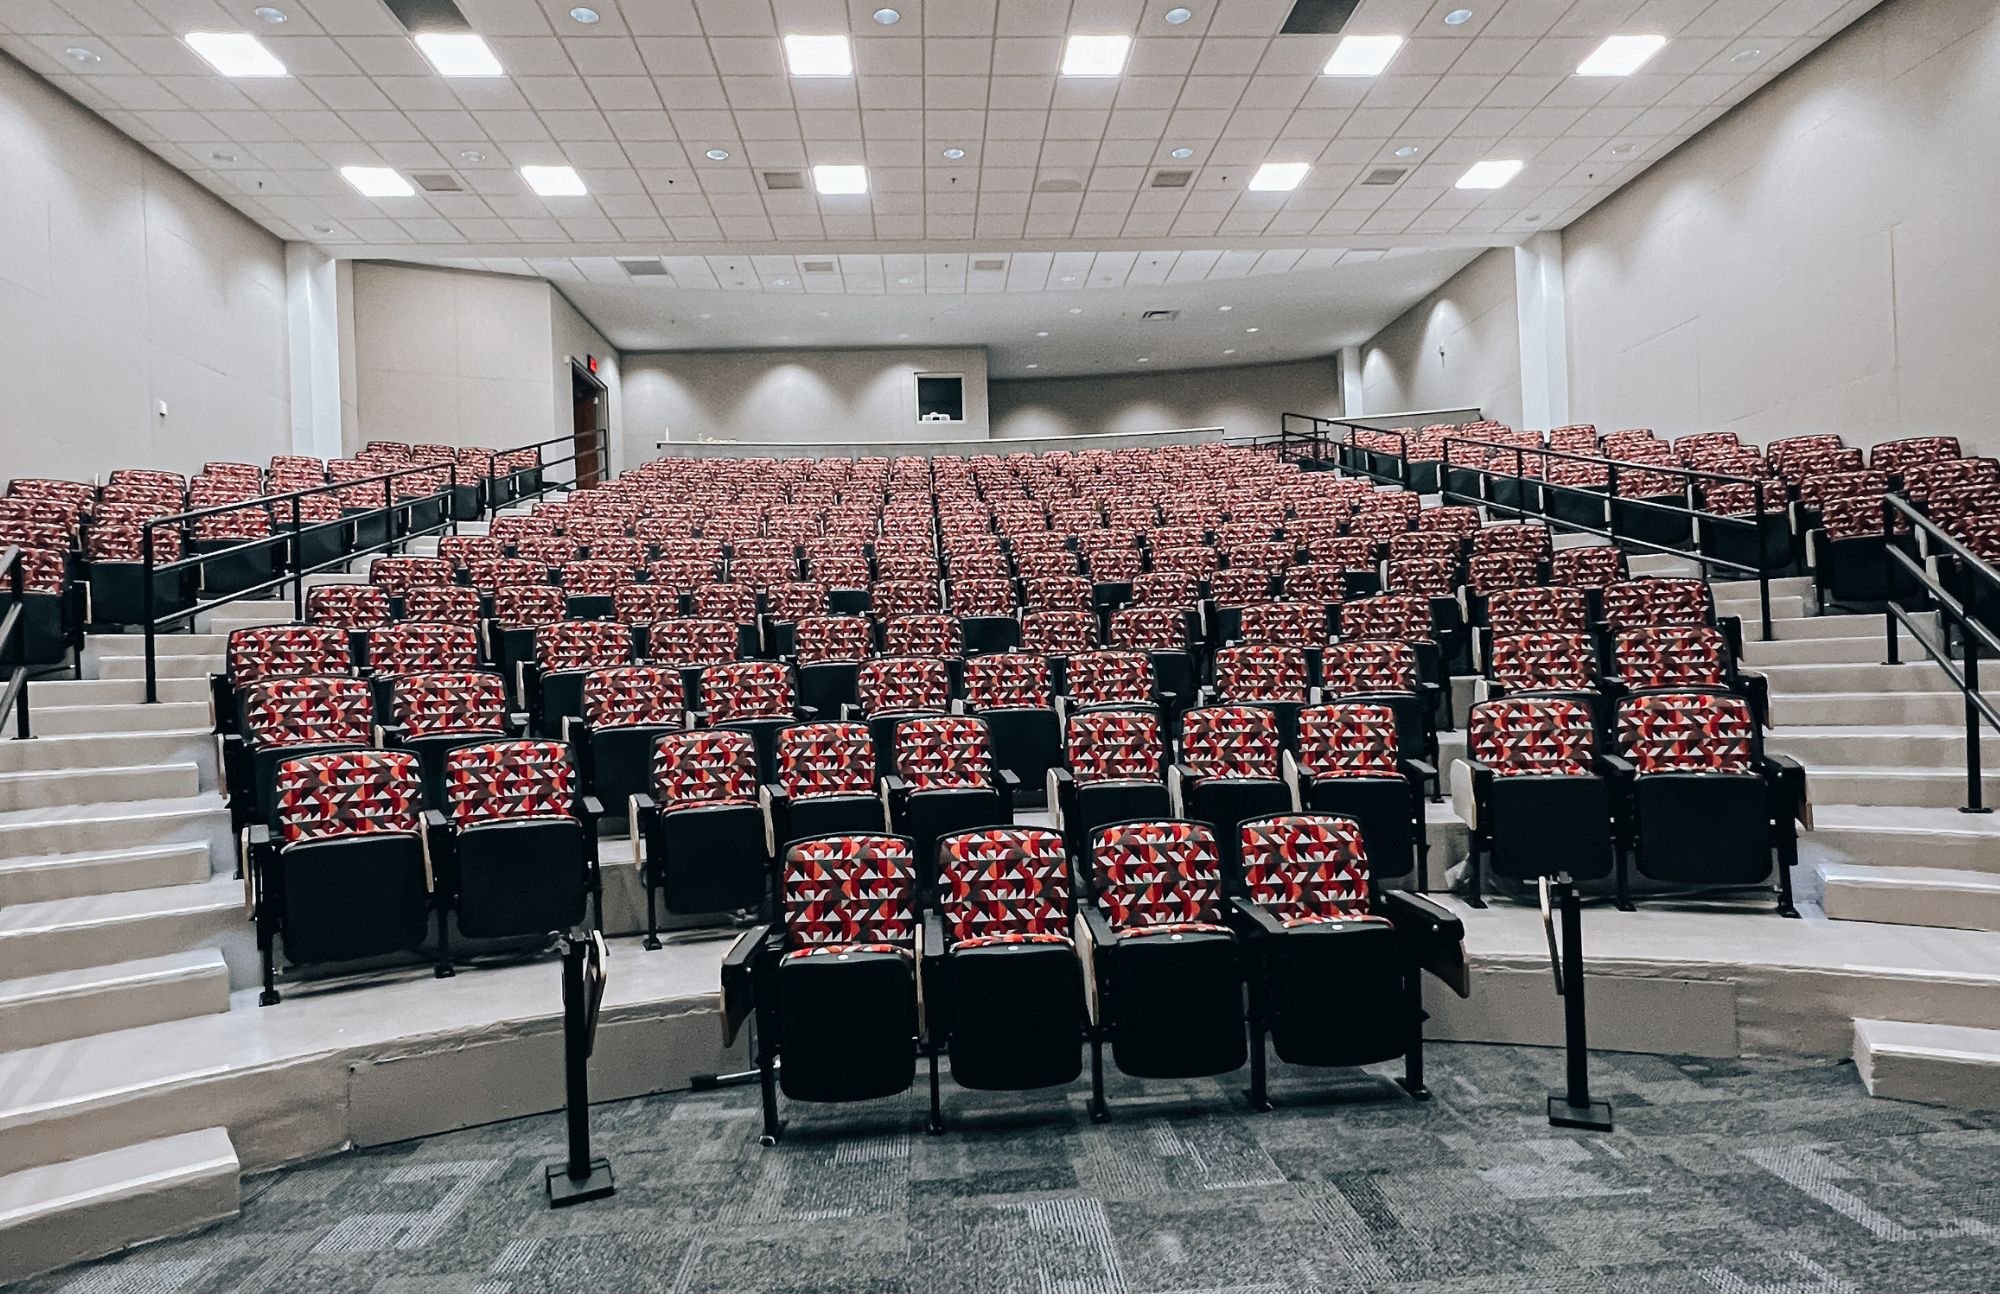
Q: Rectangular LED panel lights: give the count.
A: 11